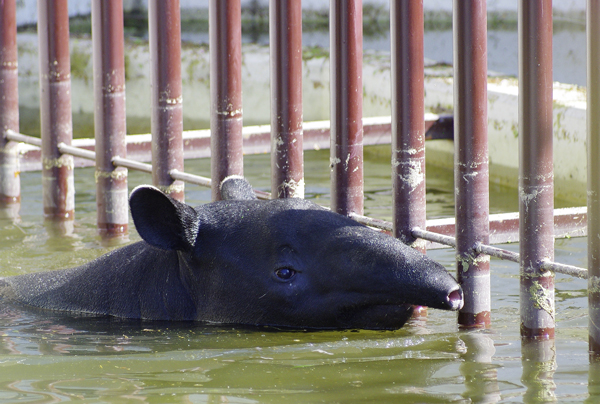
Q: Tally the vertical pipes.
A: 11